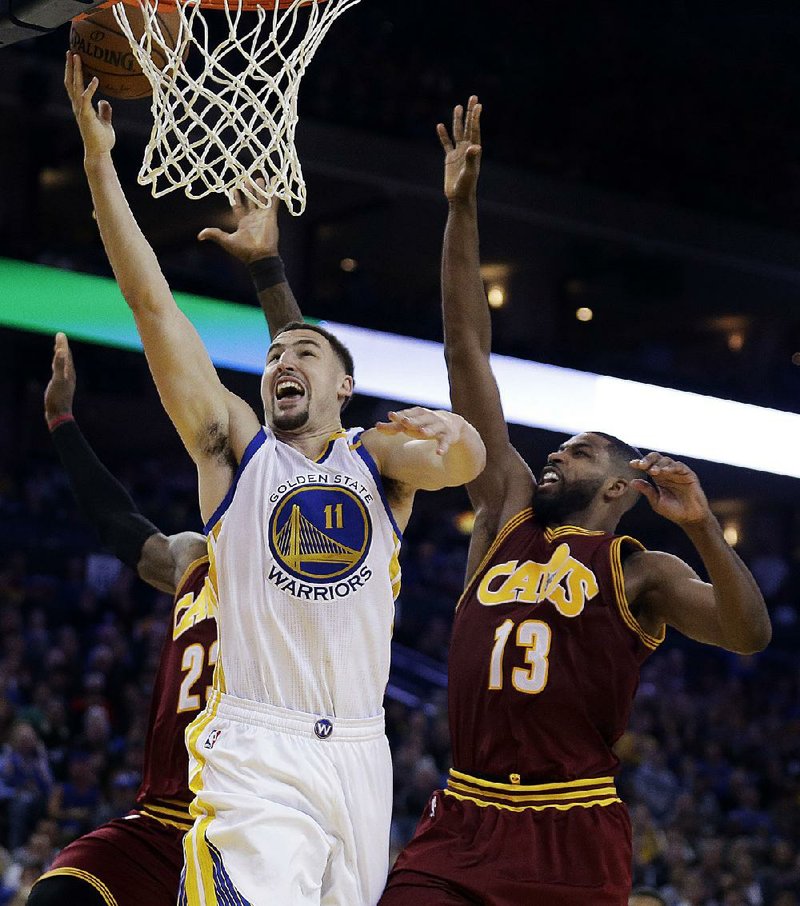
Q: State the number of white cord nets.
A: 1